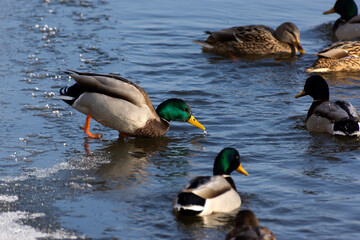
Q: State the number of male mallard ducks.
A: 4